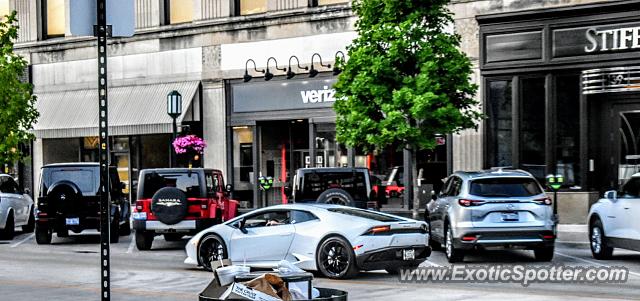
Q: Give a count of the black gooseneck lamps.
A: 5